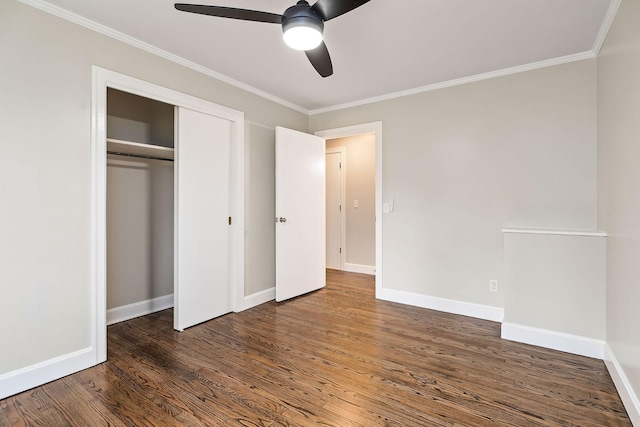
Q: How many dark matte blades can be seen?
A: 3